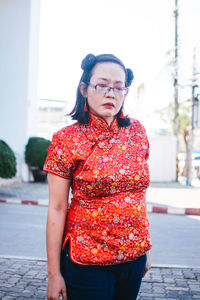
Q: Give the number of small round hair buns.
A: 2